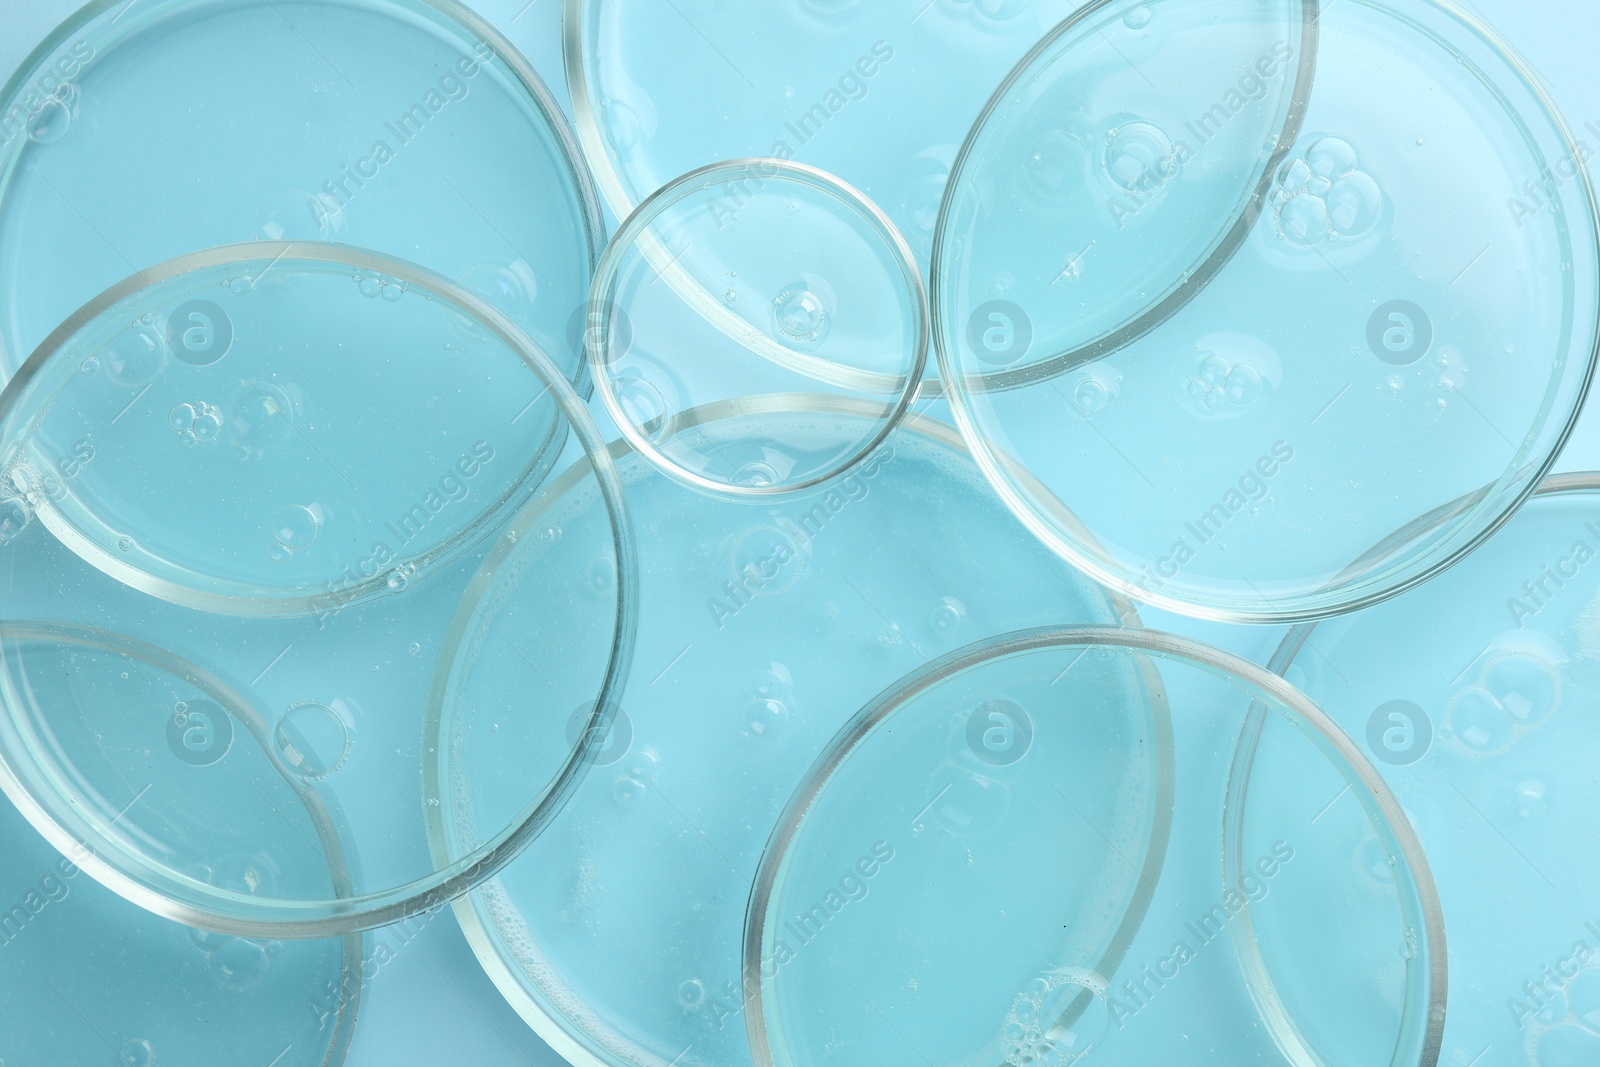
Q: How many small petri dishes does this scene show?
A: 1